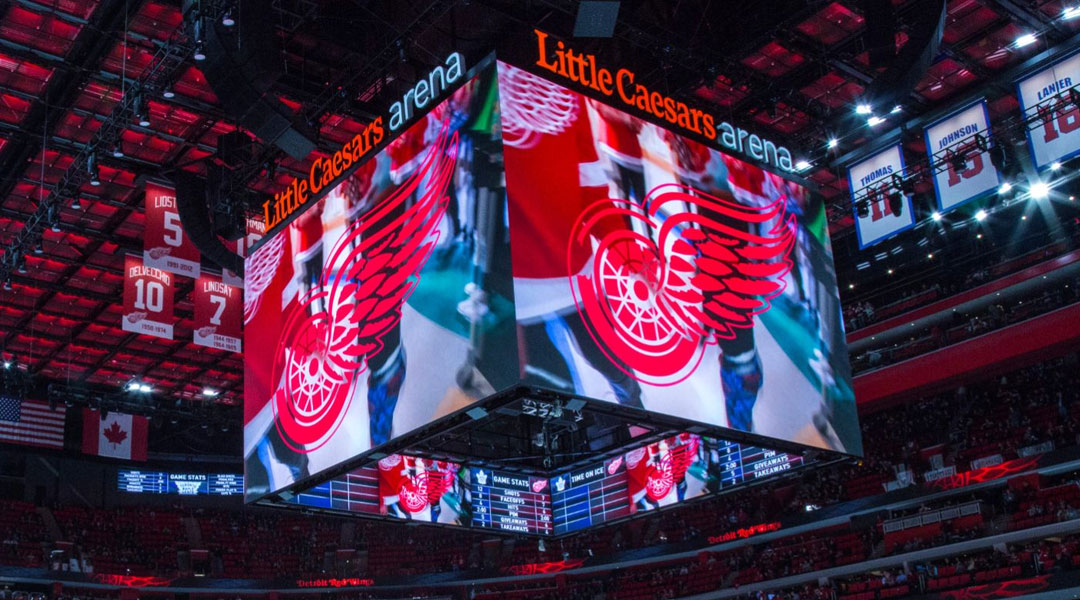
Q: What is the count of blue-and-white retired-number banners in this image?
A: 3